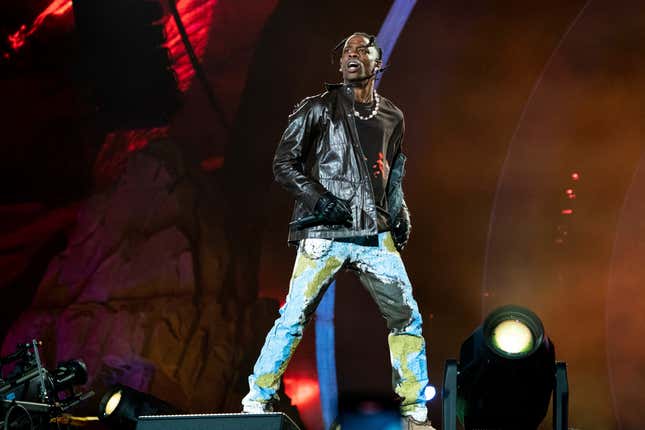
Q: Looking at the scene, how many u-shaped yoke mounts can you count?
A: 1